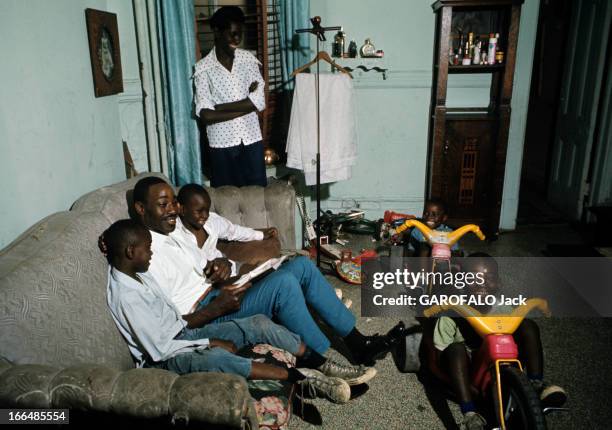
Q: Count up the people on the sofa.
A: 3